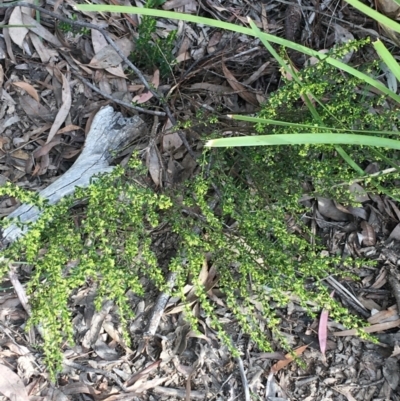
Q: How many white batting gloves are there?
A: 0